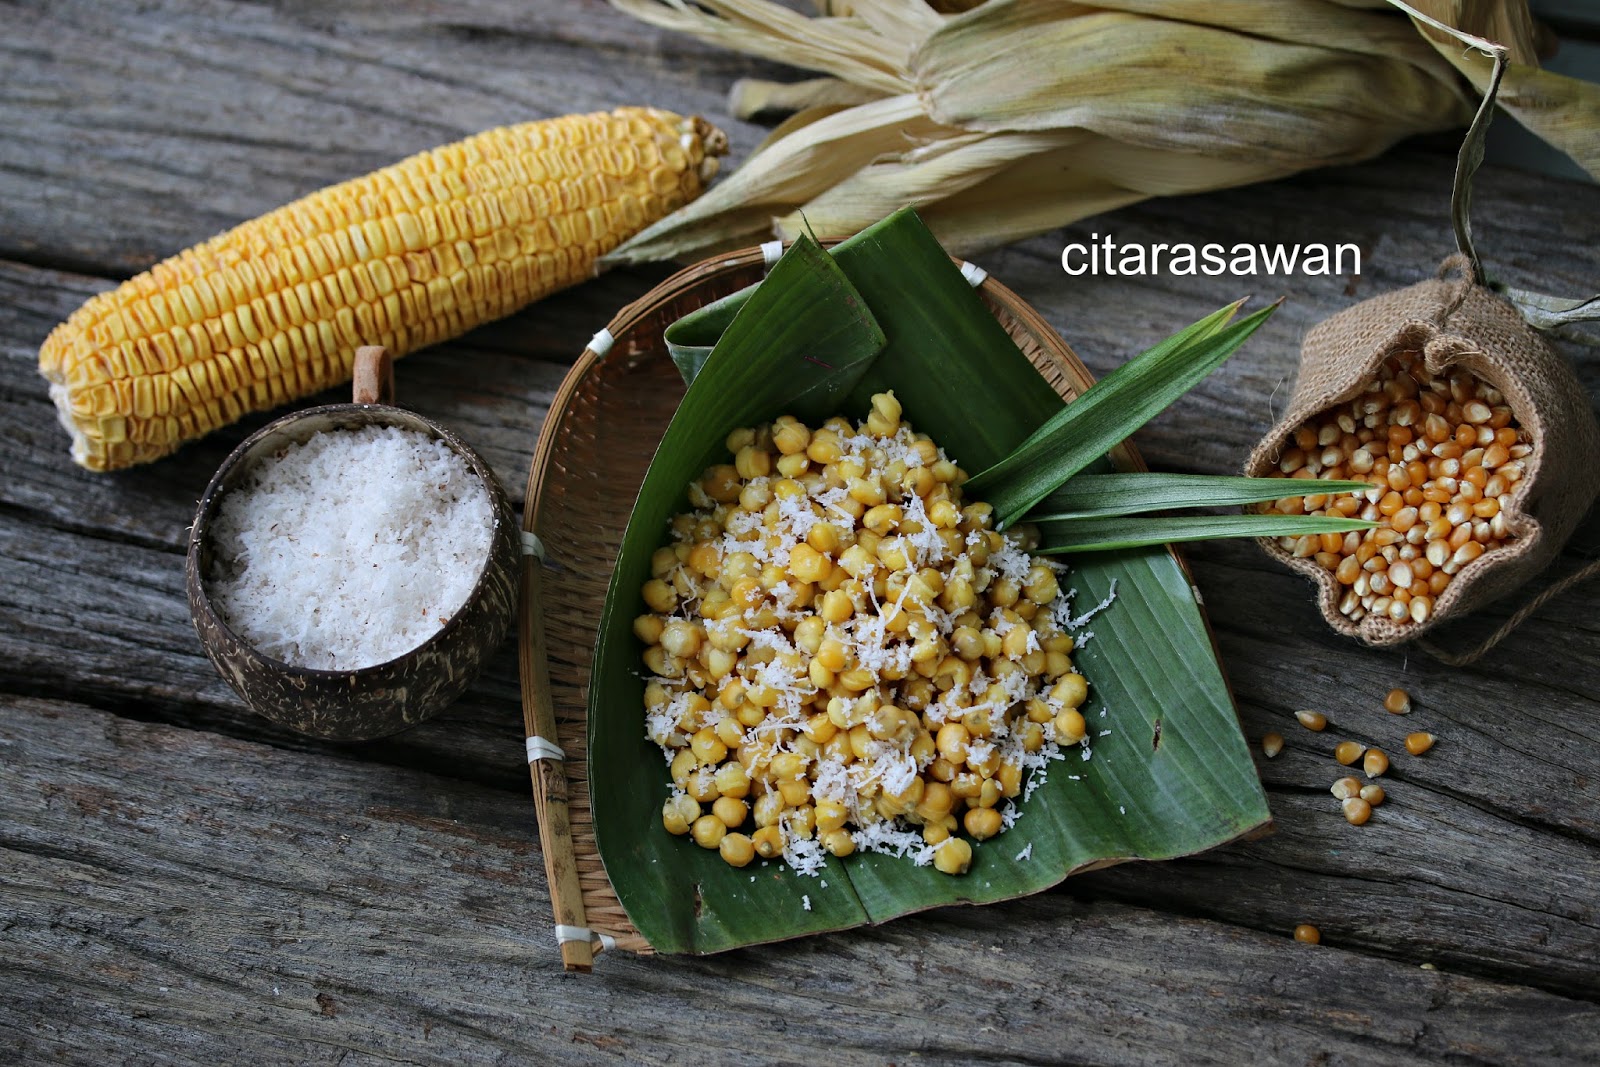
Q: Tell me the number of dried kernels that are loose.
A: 10